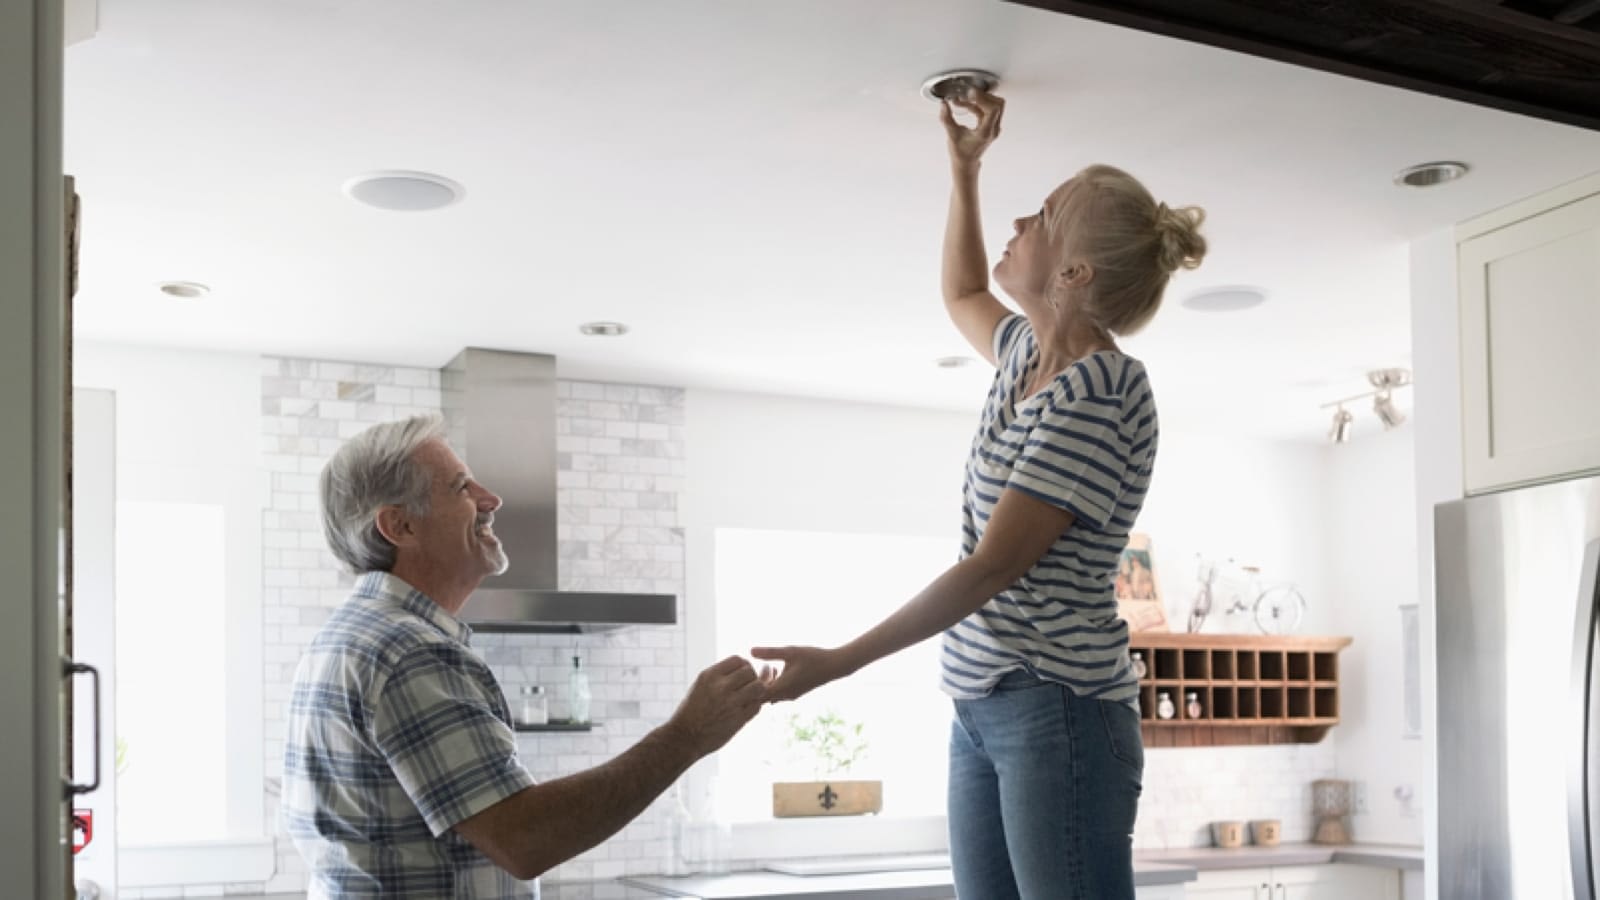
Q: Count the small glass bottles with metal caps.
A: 3